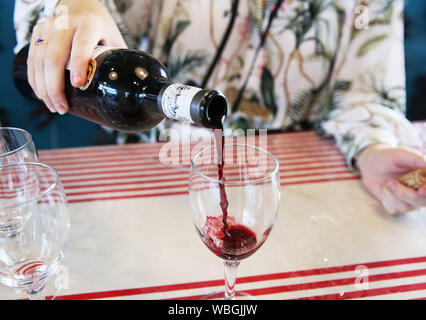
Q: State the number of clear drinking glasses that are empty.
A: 2